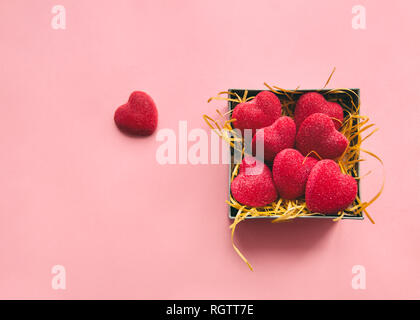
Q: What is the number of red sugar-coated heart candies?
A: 8